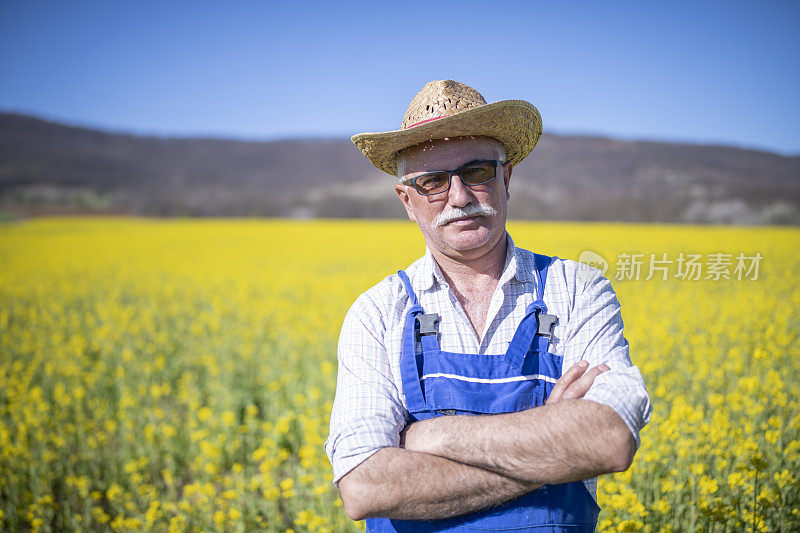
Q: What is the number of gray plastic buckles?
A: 2